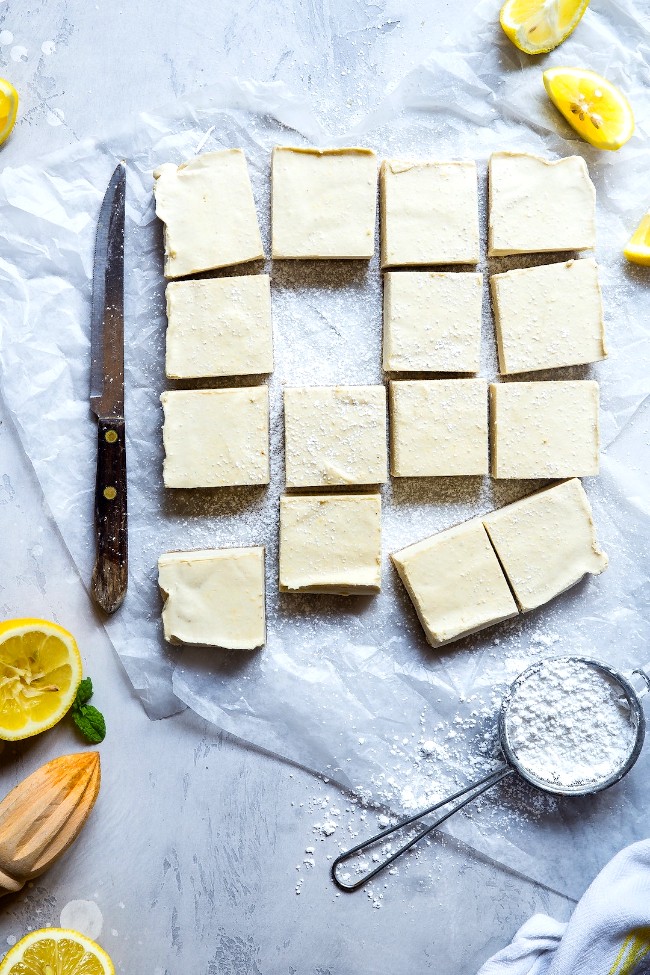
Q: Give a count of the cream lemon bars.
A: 15